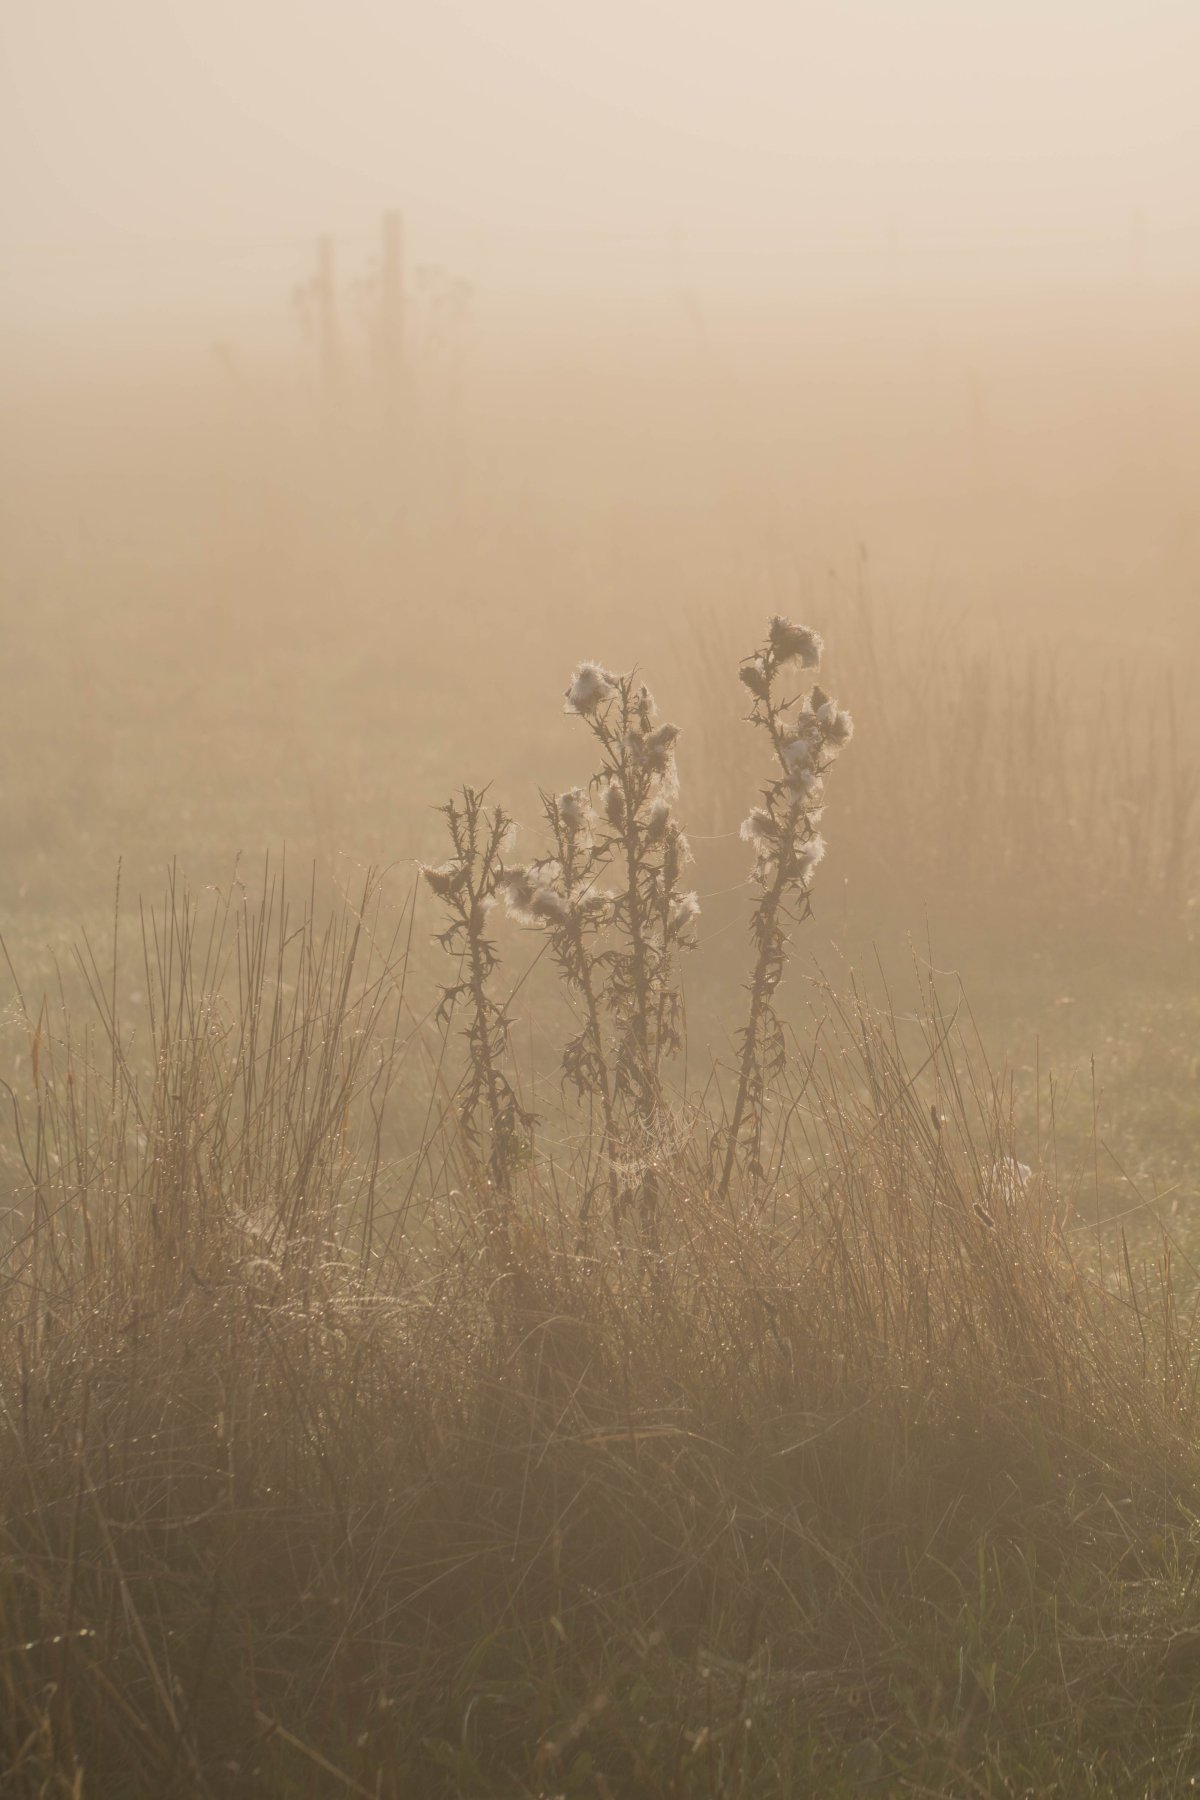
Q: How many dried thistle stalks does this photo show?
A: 4